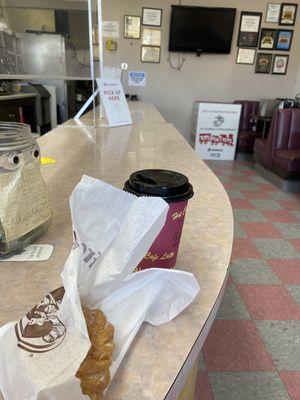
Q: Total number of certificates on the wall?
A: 12